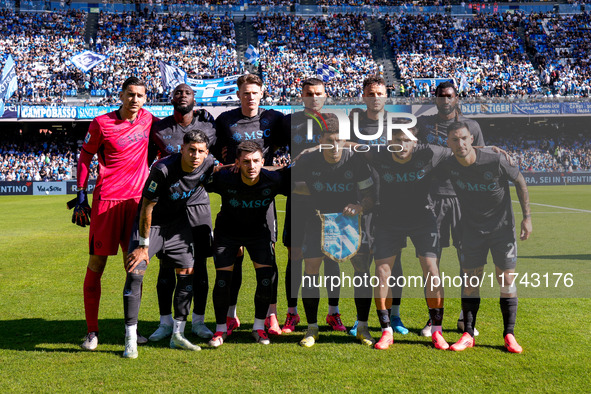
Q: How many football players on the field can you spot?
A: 11